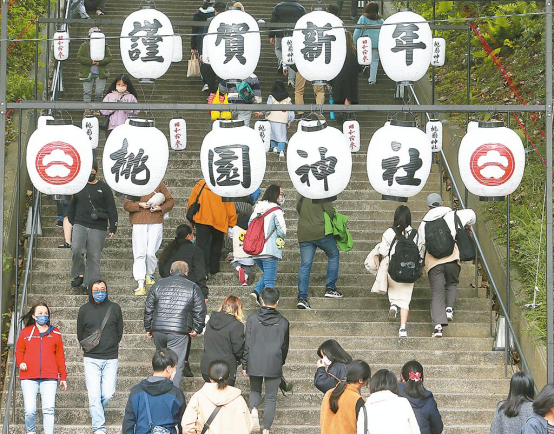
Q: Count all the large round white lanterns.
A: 10